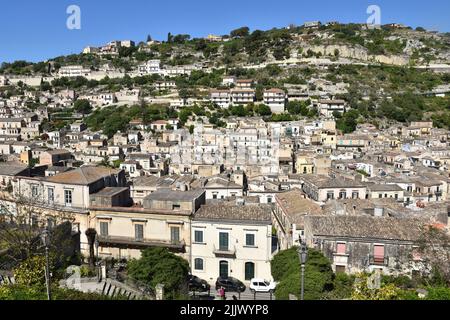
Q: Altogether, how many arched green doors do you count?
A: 2